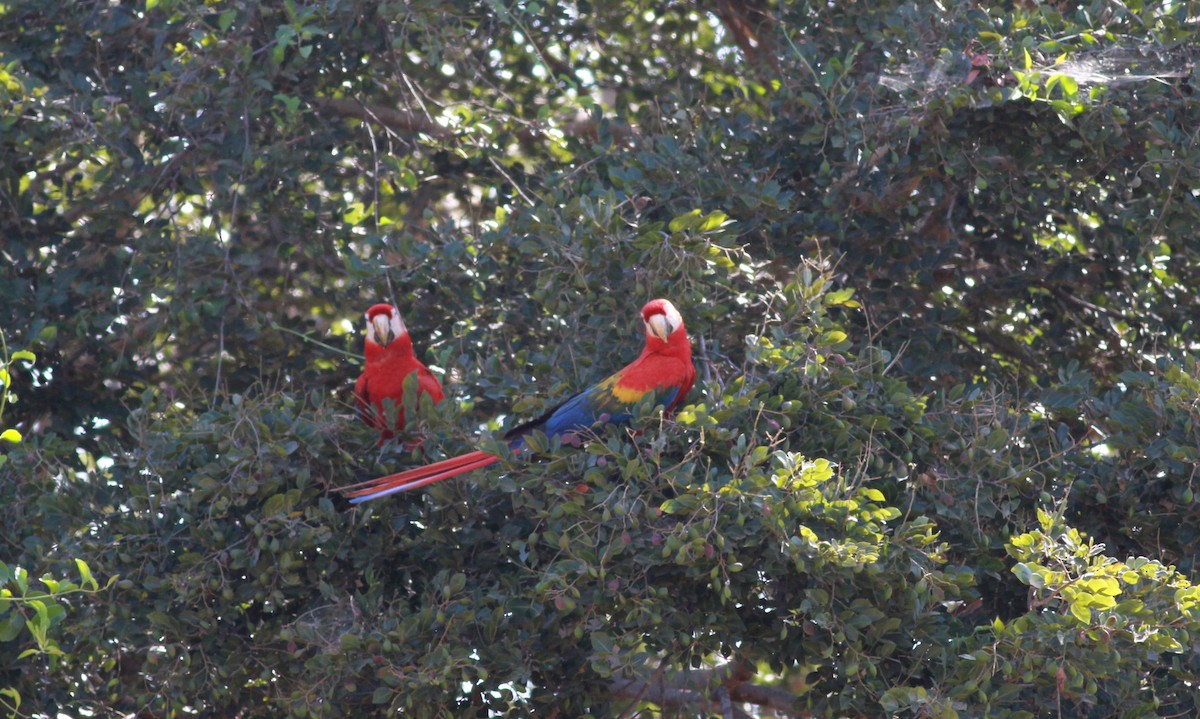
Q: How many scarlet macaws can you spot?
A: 2